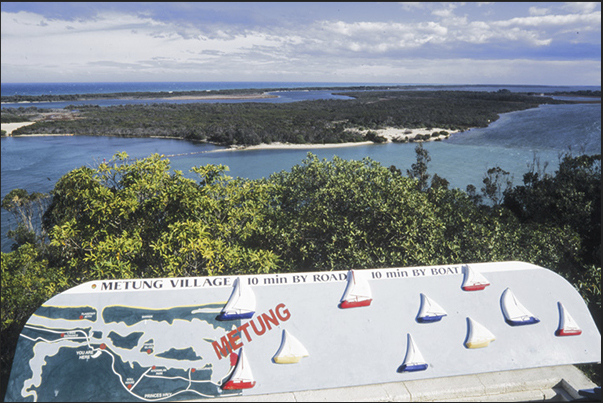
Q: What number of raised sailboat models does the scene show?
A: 10